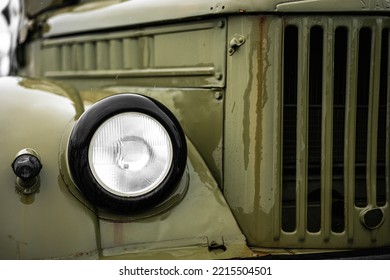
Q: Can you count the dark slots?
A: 5